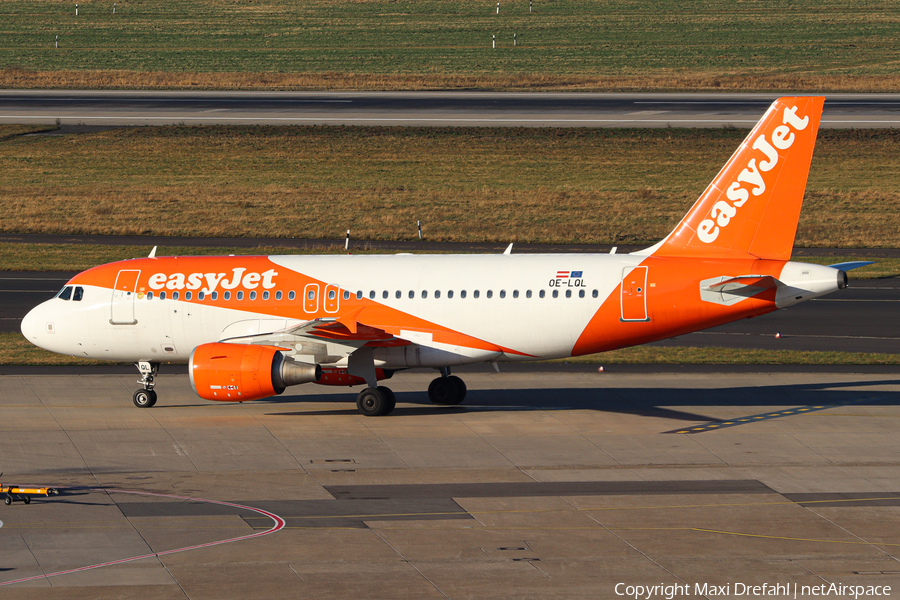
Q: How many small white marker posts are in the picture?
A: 9